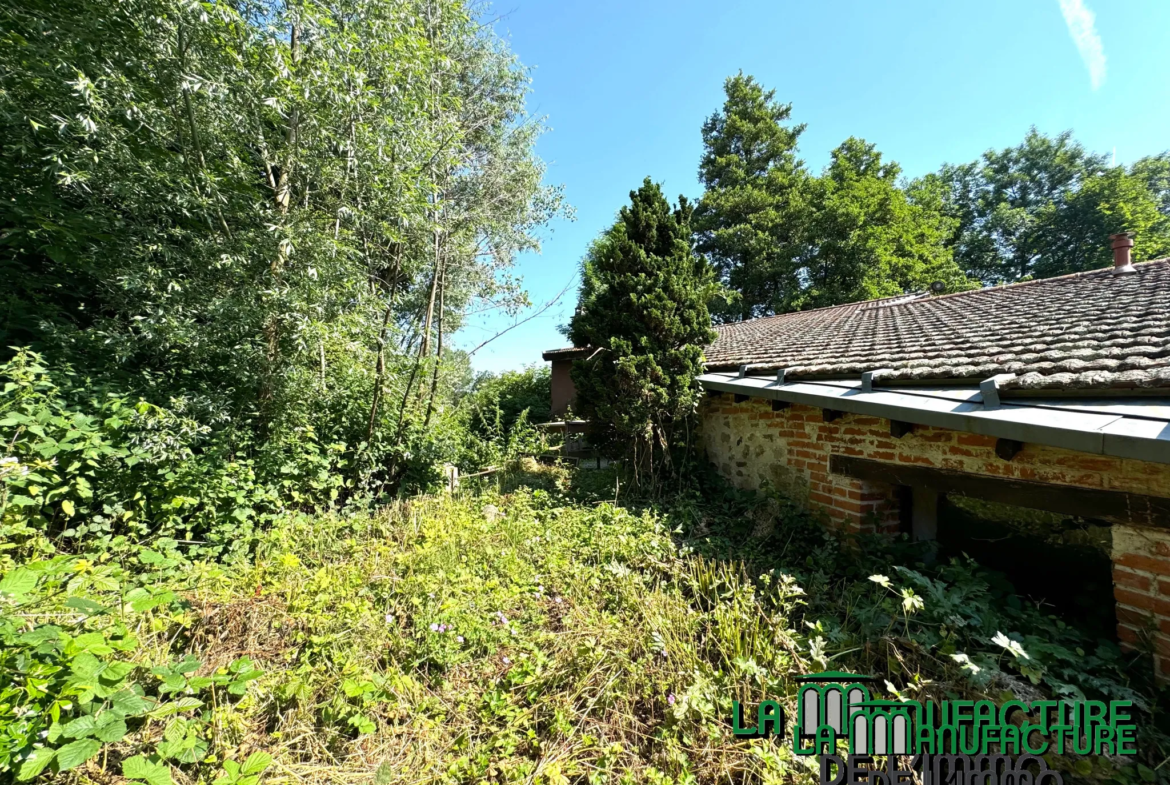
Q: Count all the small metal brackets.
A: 4